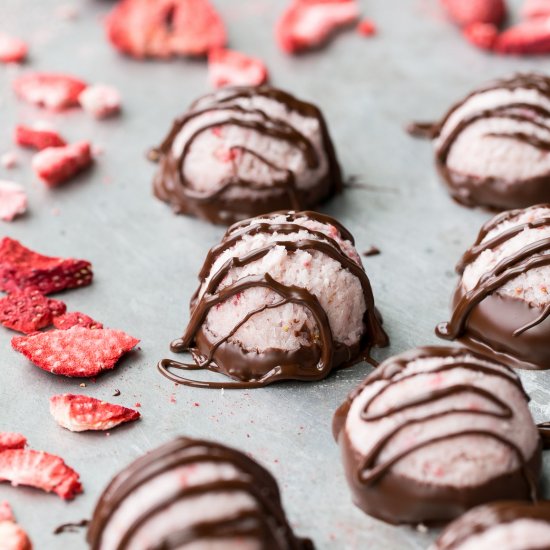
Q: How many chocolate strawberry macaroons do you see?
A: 7